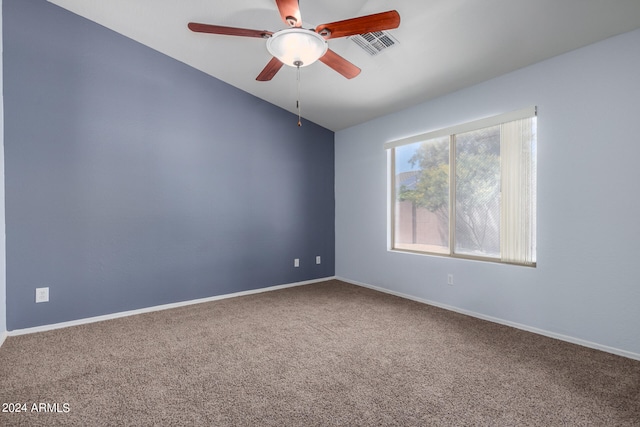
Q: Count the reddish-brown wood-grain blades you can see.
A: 5